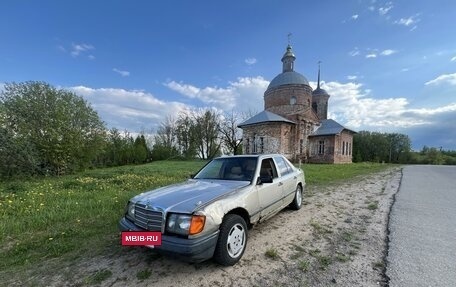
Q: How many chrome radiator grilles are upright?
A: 1